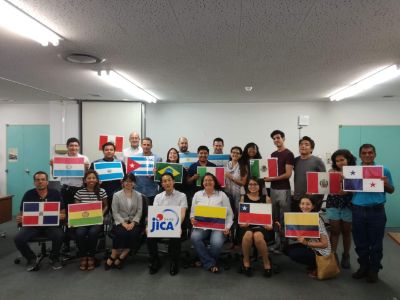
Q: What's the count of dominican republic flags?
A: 1